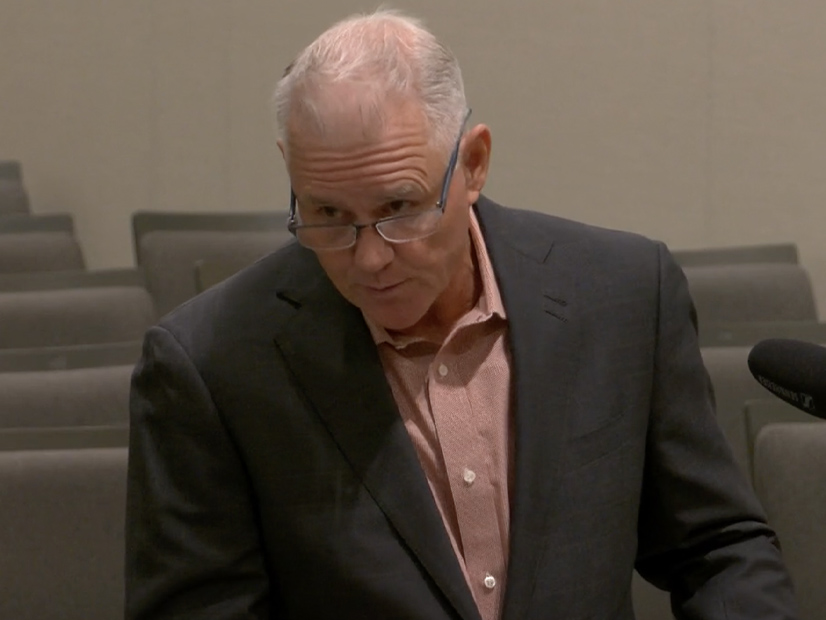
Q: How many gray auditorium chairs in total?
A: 9